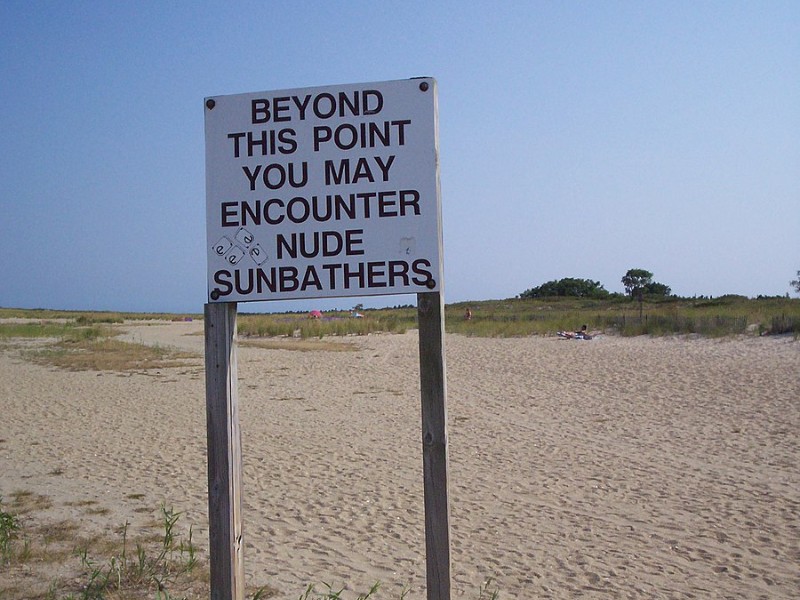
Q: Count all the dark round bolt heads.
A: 4